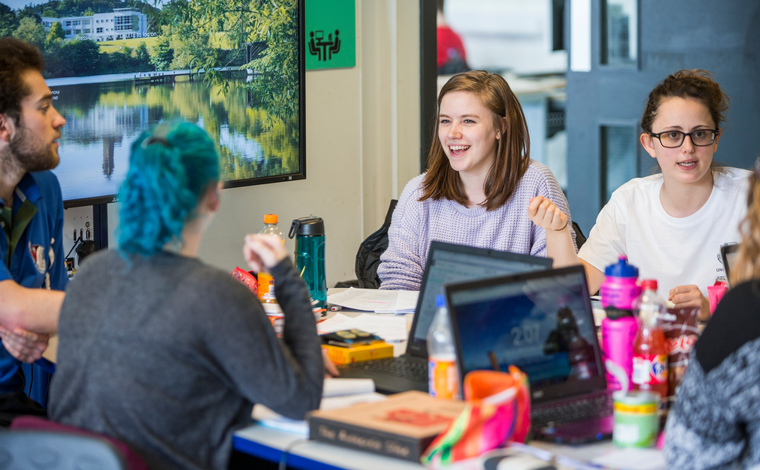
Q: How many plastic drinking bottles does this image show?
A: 5